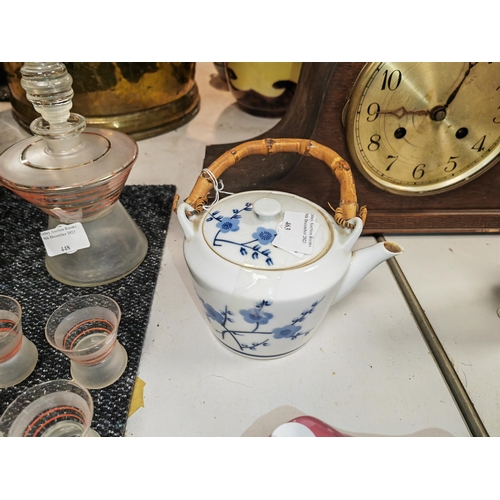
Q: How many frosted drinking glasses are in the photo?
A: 3